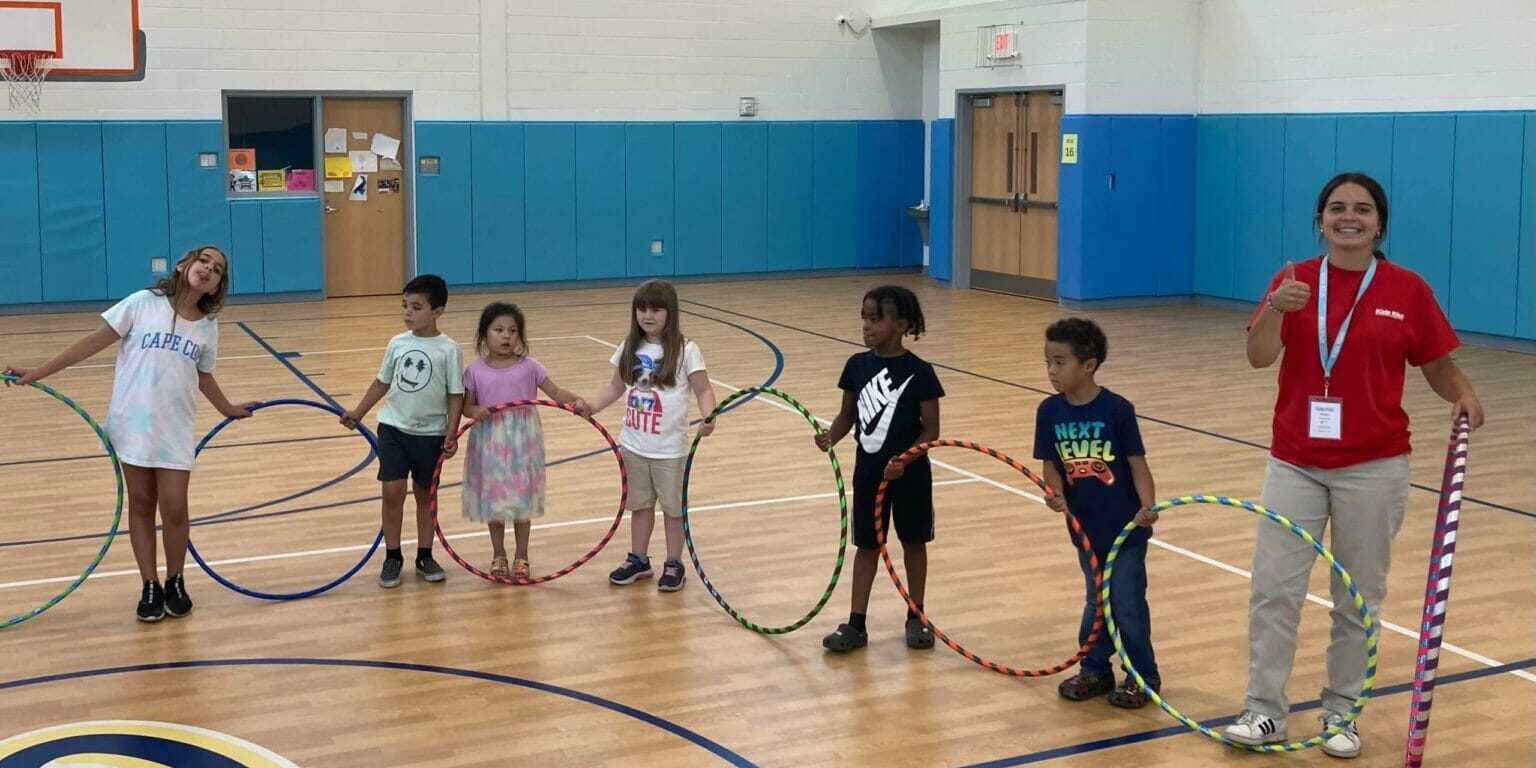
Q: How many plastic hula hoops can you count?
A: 7